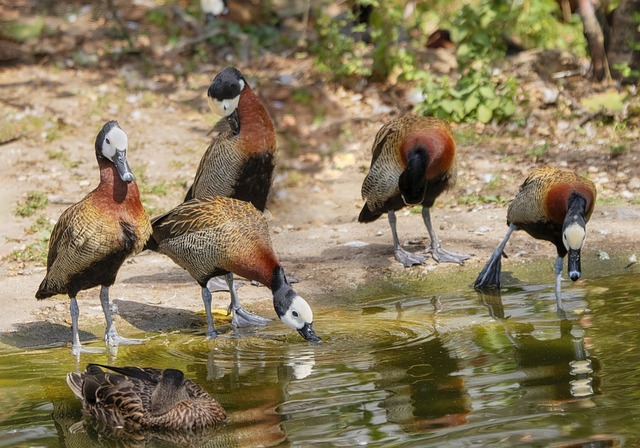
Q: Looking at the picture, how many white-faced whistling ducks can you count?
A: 5